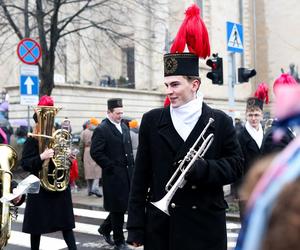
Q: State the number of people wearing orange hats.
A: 2